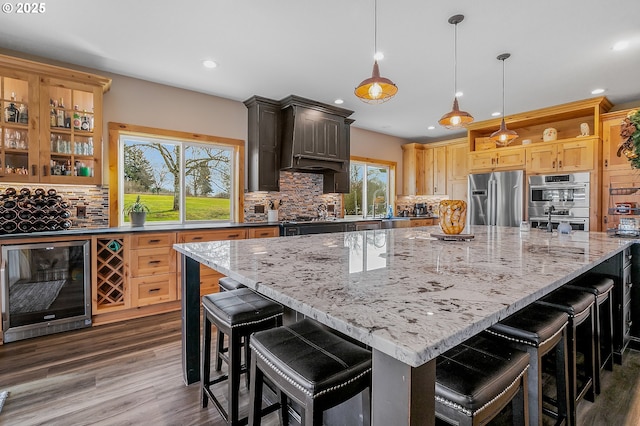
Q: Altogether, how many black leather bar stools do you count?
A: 7